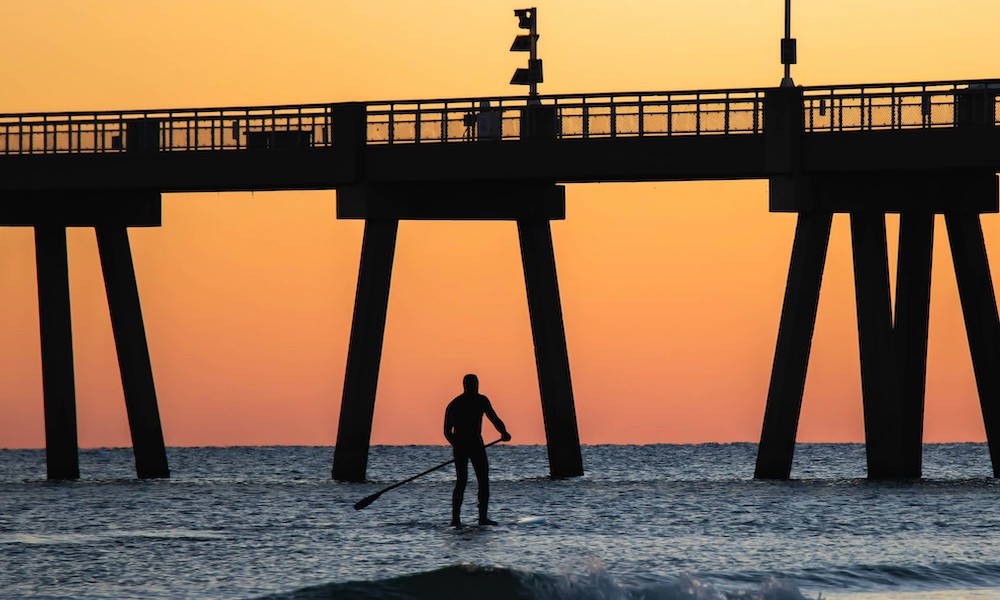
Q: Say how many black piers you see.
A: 8